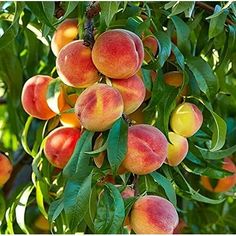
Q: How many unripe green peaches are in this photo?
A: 2